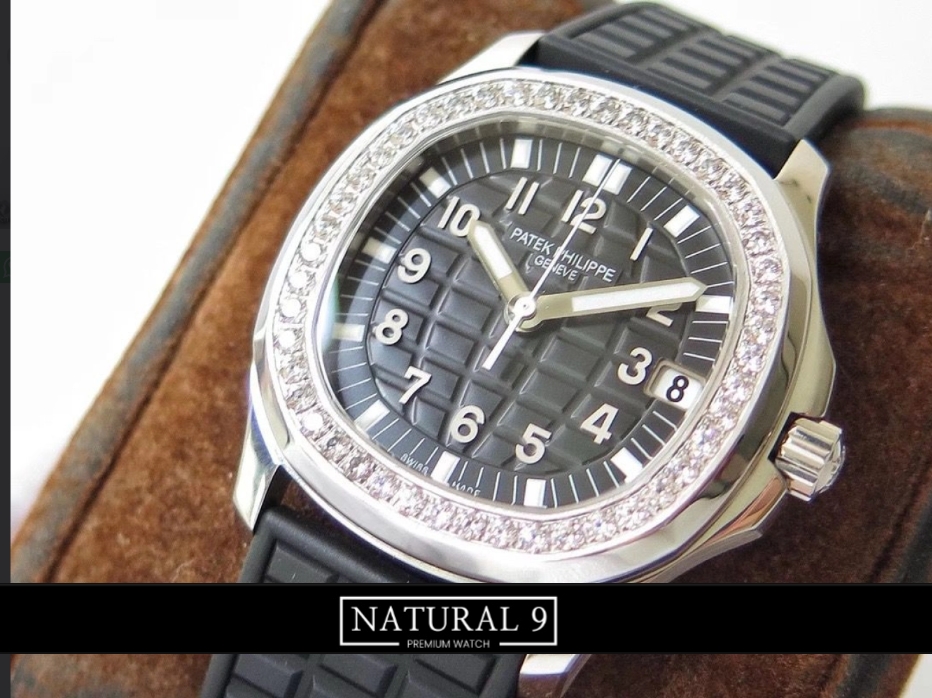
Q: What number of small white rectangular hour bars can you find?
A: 12